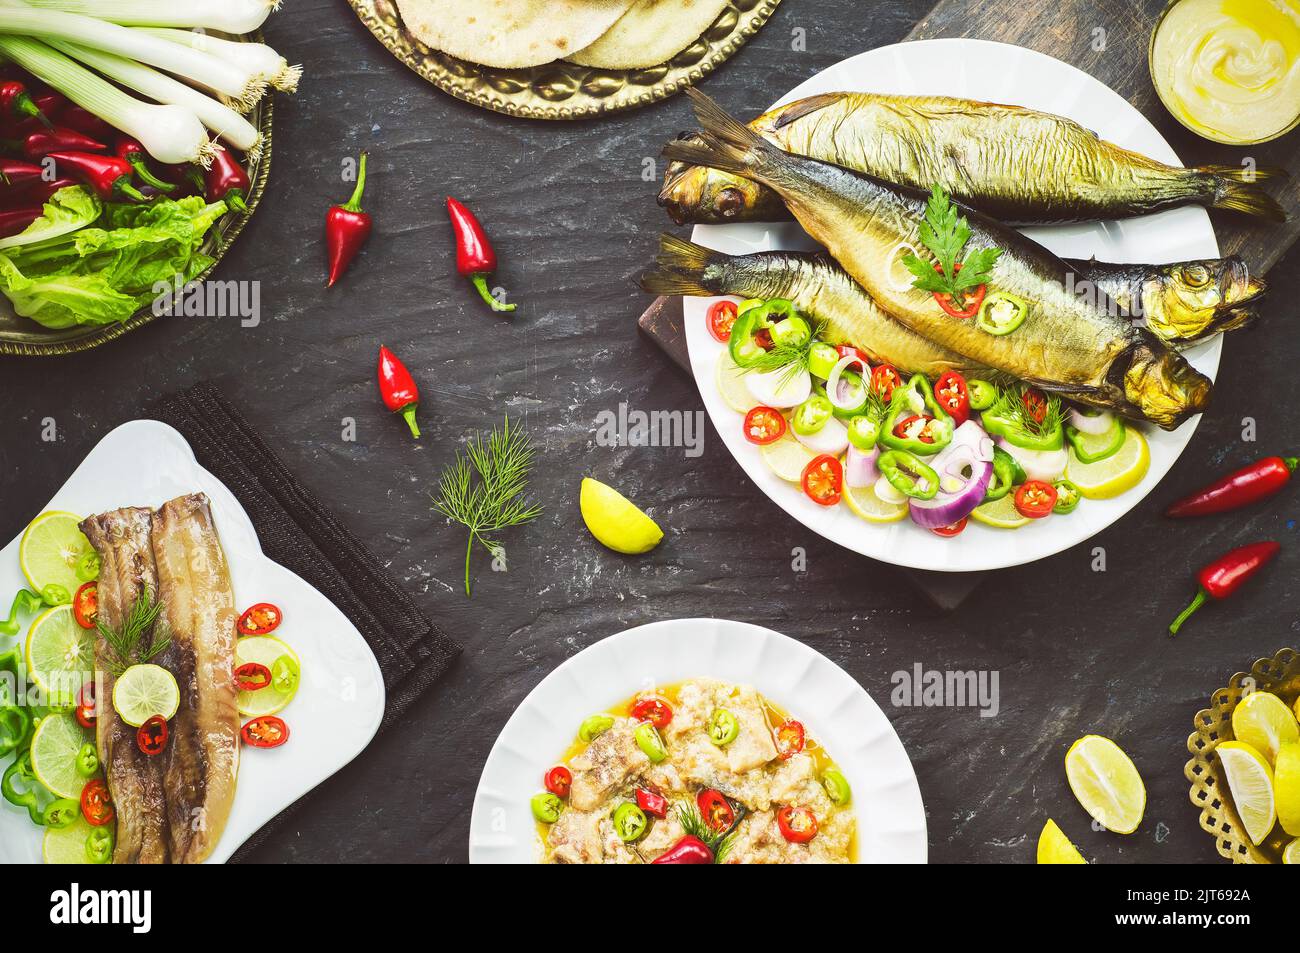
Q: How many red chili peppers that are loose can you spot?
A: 5